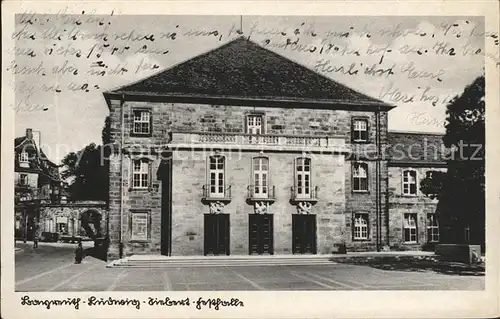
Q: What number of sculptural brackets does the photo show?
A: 3